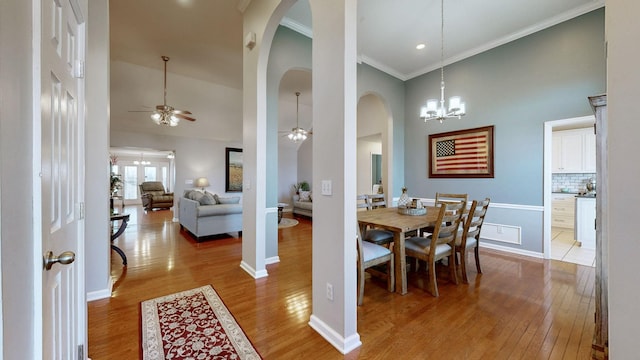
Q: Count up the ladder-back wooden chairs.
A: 6